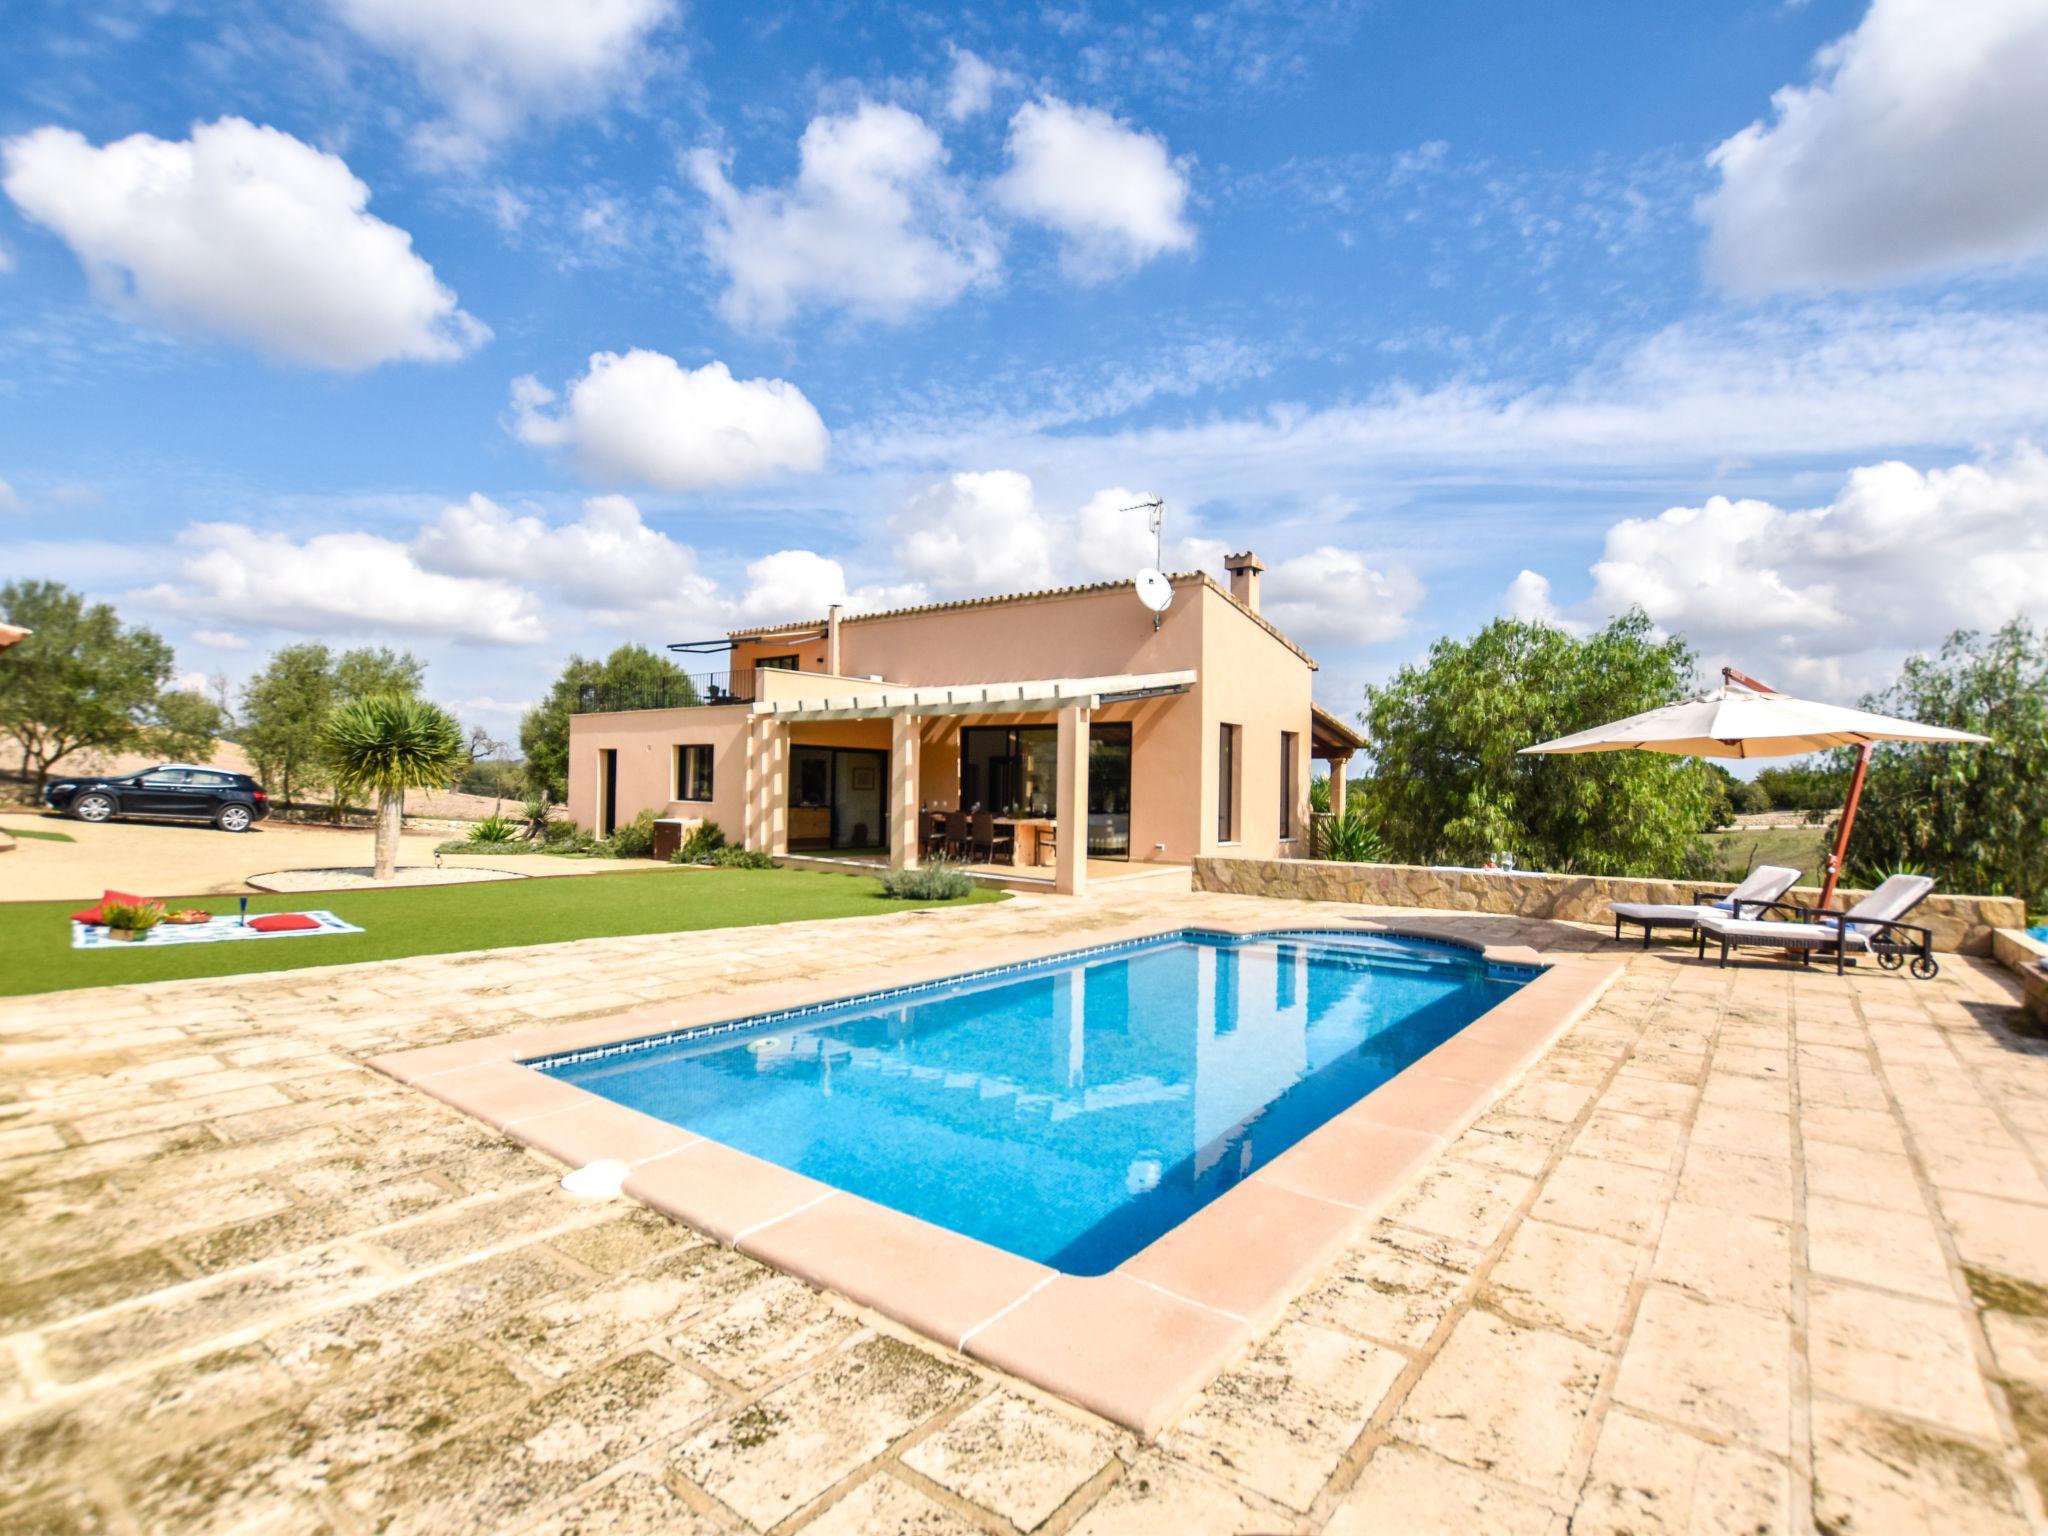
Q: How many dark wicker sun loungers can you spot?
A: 2